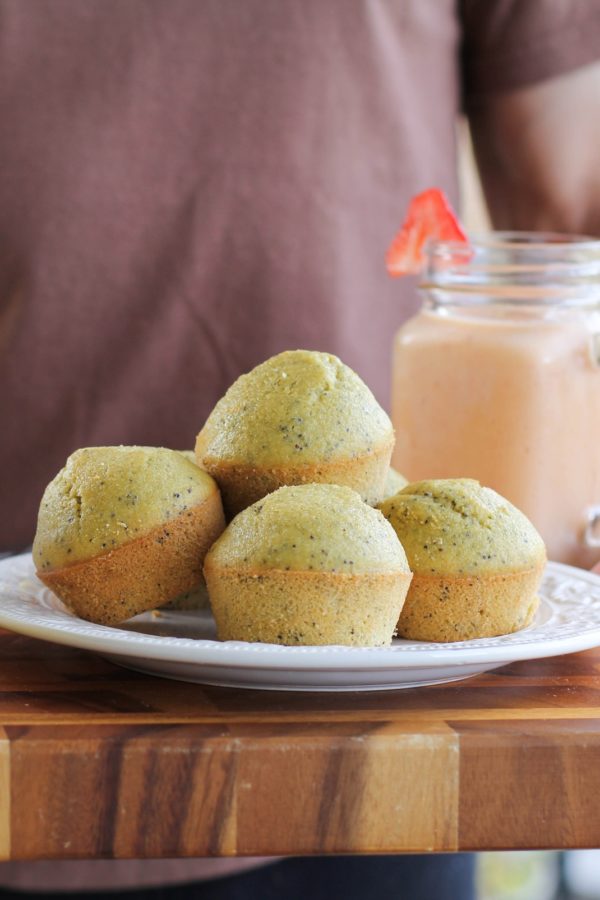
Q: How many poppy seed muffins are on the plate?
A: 6